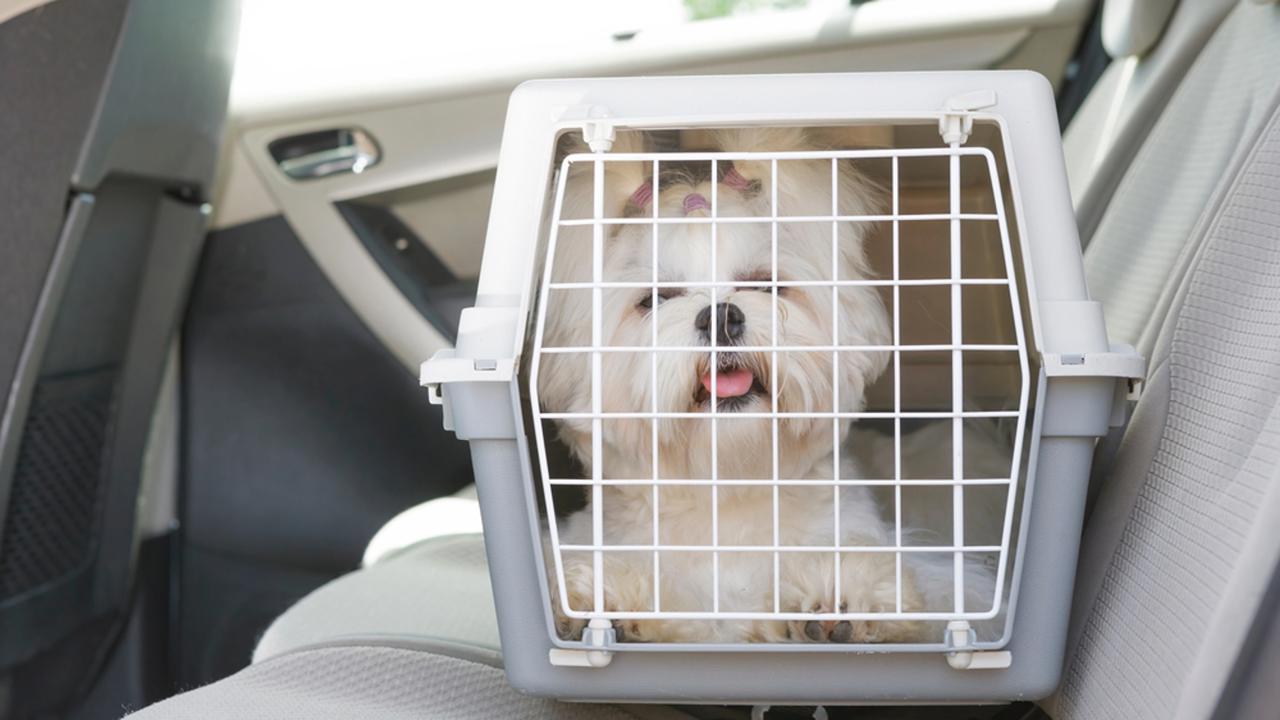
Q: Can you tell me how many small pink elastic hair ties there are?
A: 3